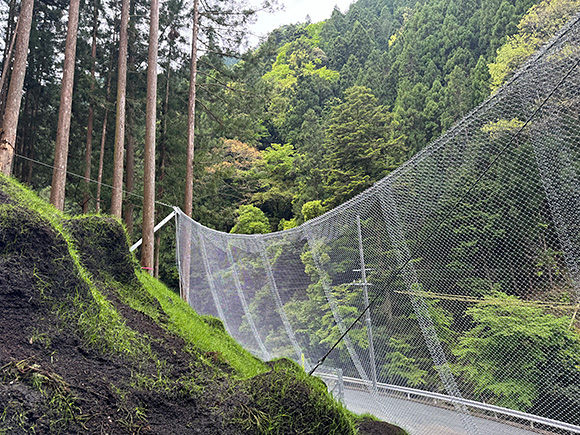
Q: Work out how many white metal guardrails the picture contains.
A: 1